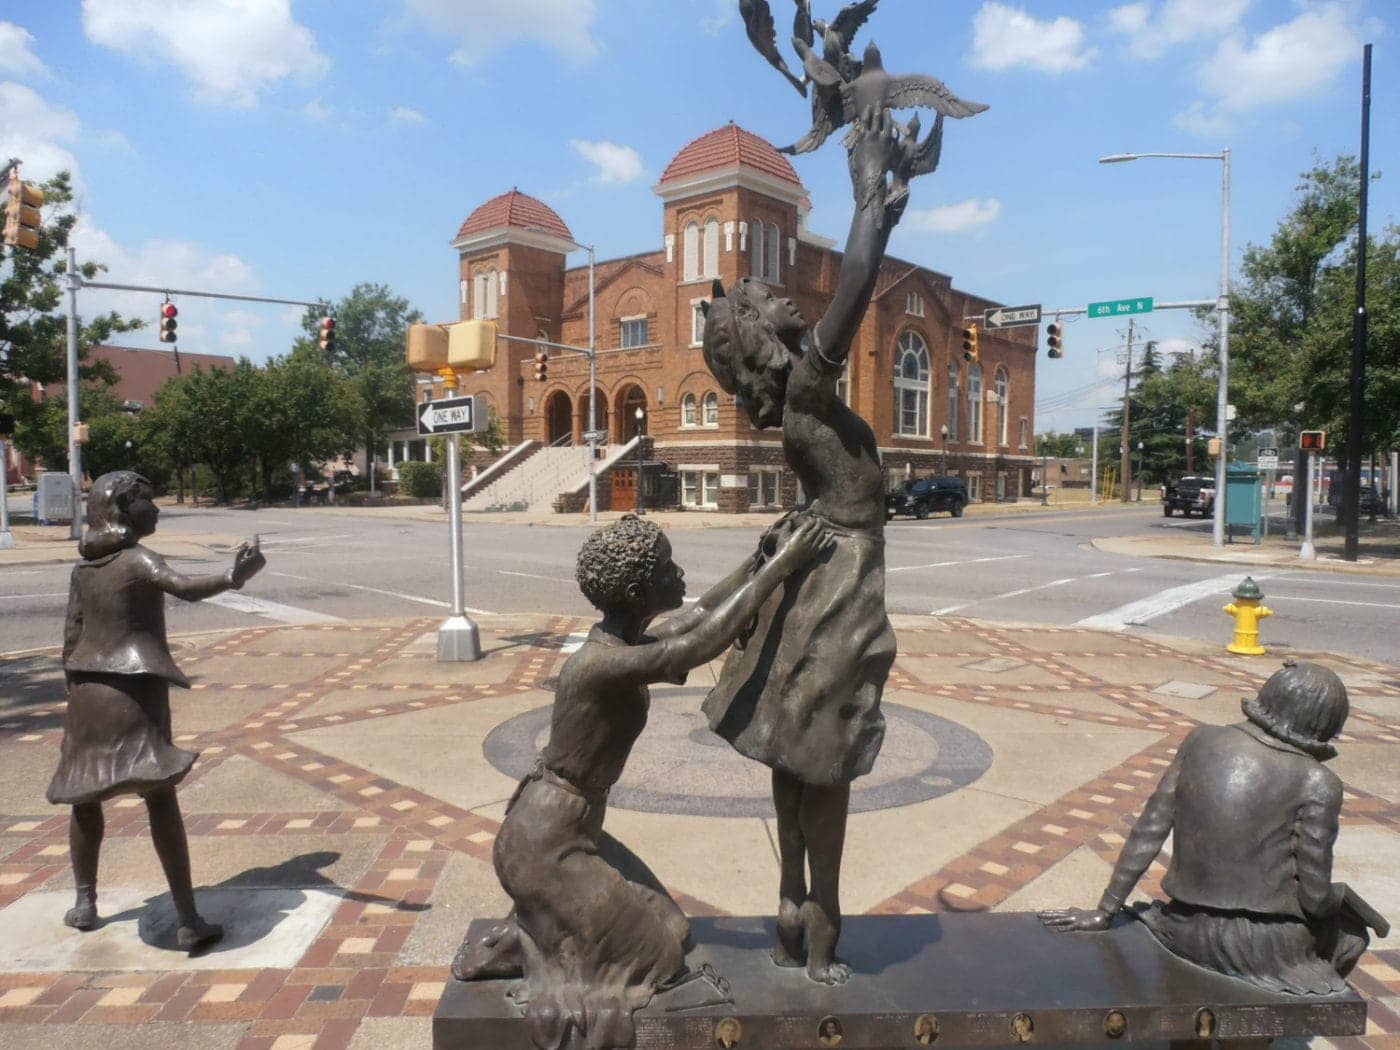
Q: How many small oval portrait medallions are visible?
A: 6